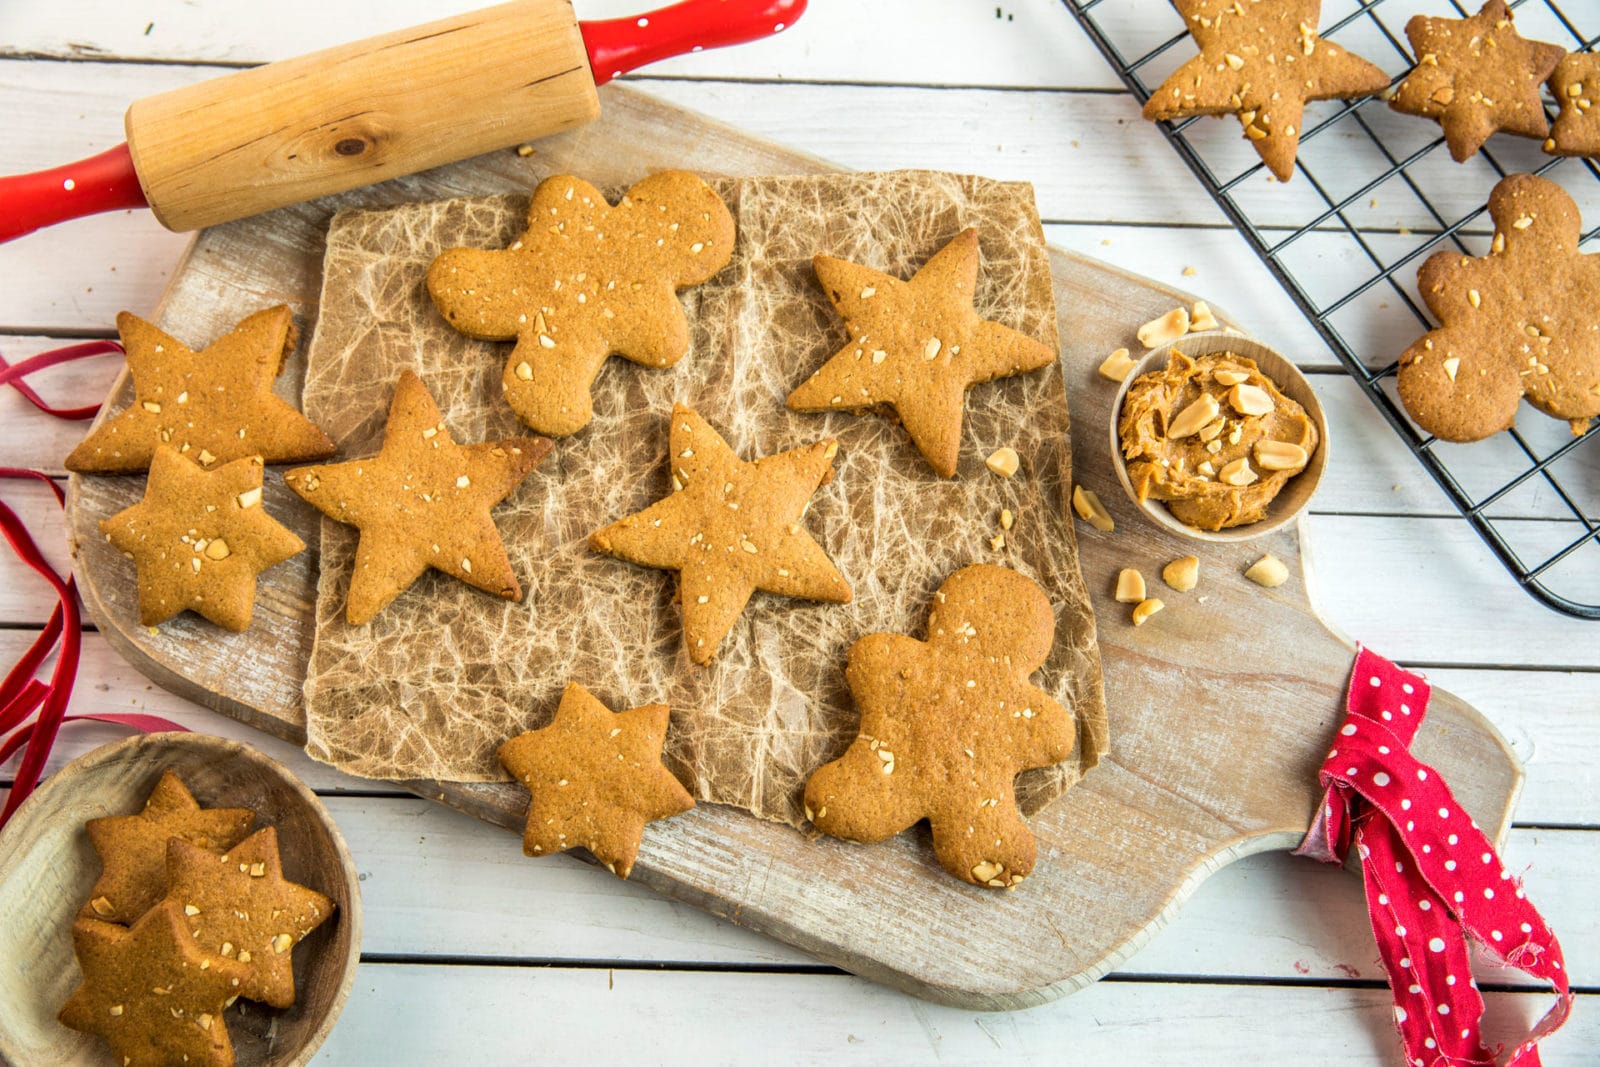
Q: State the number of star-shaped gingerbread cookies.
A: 12